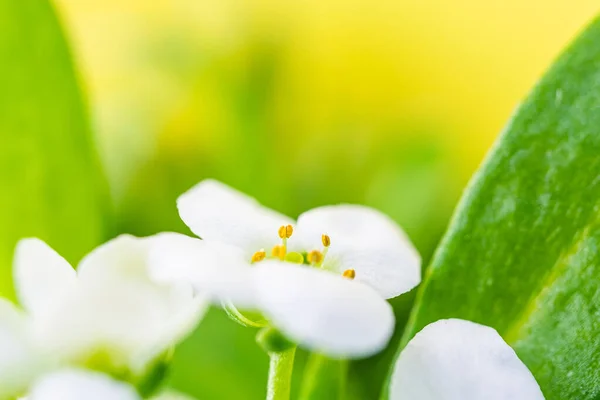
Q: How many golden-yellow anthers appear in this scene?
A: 6